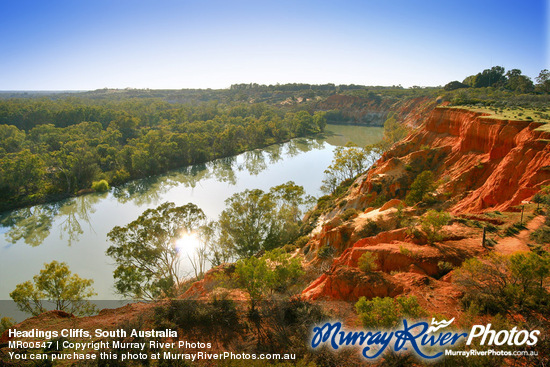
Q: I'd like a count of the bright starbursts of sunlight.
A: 1